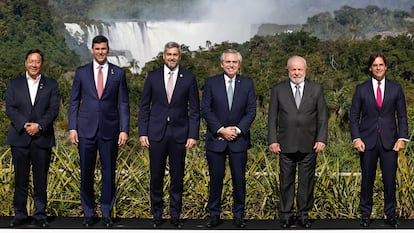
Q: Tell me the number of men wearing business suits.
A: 6